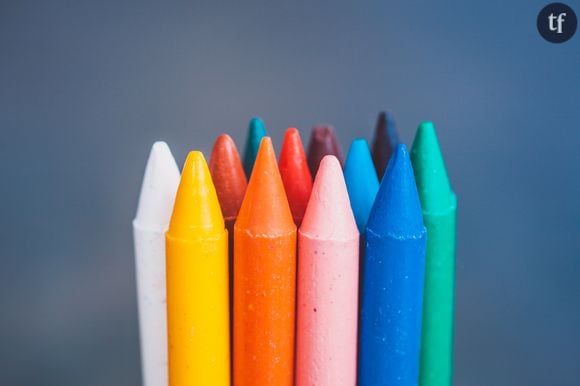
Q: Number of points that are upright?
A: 12